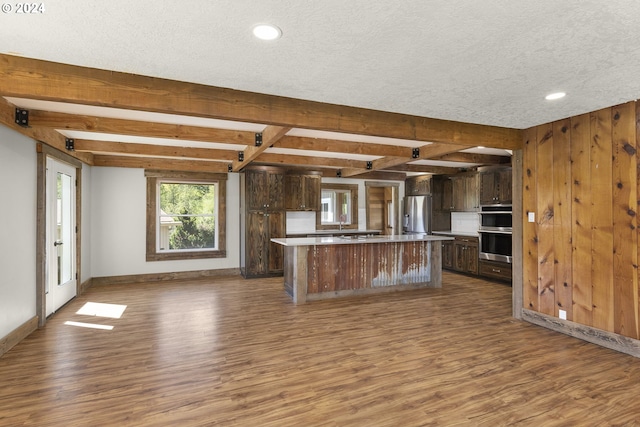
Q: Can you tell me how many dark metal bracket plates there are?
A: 8